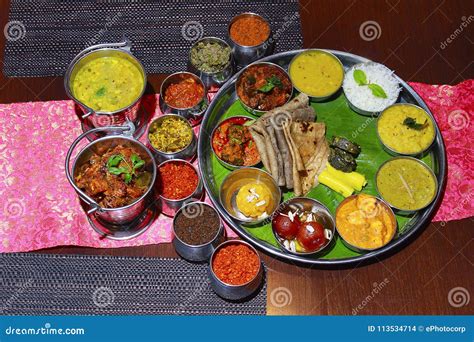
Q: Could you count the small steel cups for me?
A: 7